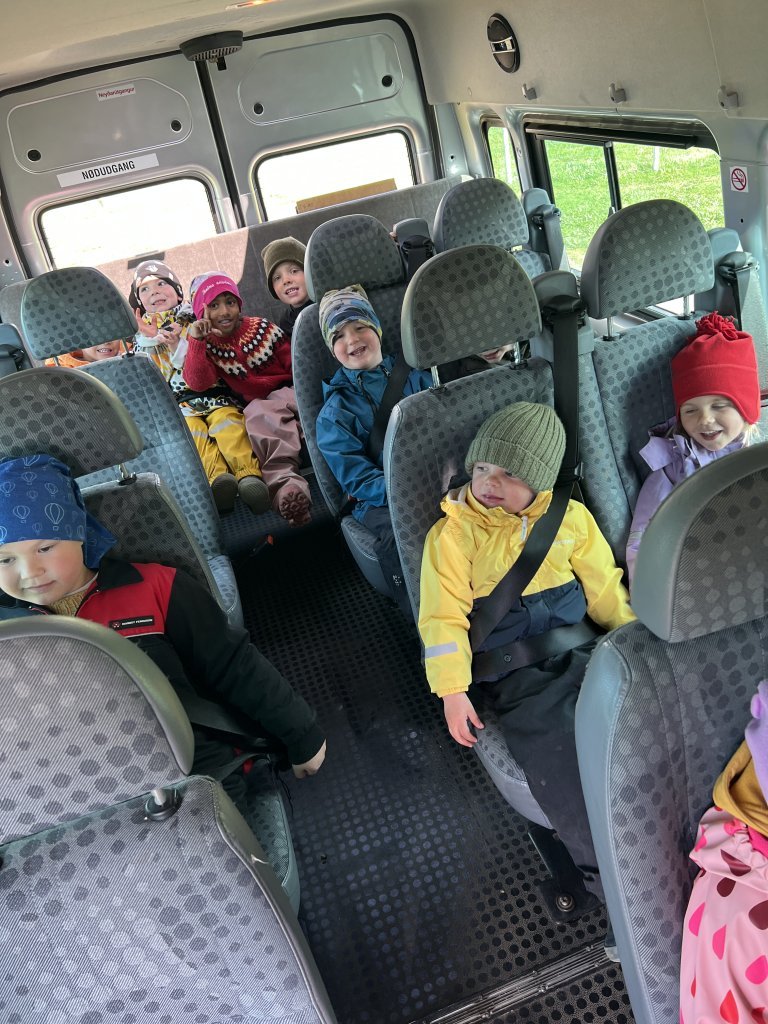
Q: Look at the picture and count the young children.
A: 10